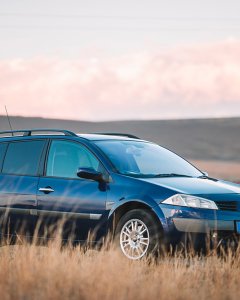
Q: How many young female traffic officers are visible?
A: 0